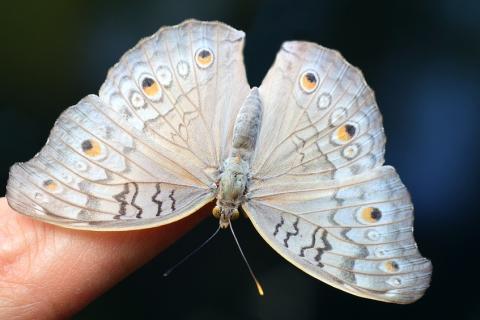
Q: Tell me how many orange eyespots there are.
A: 8